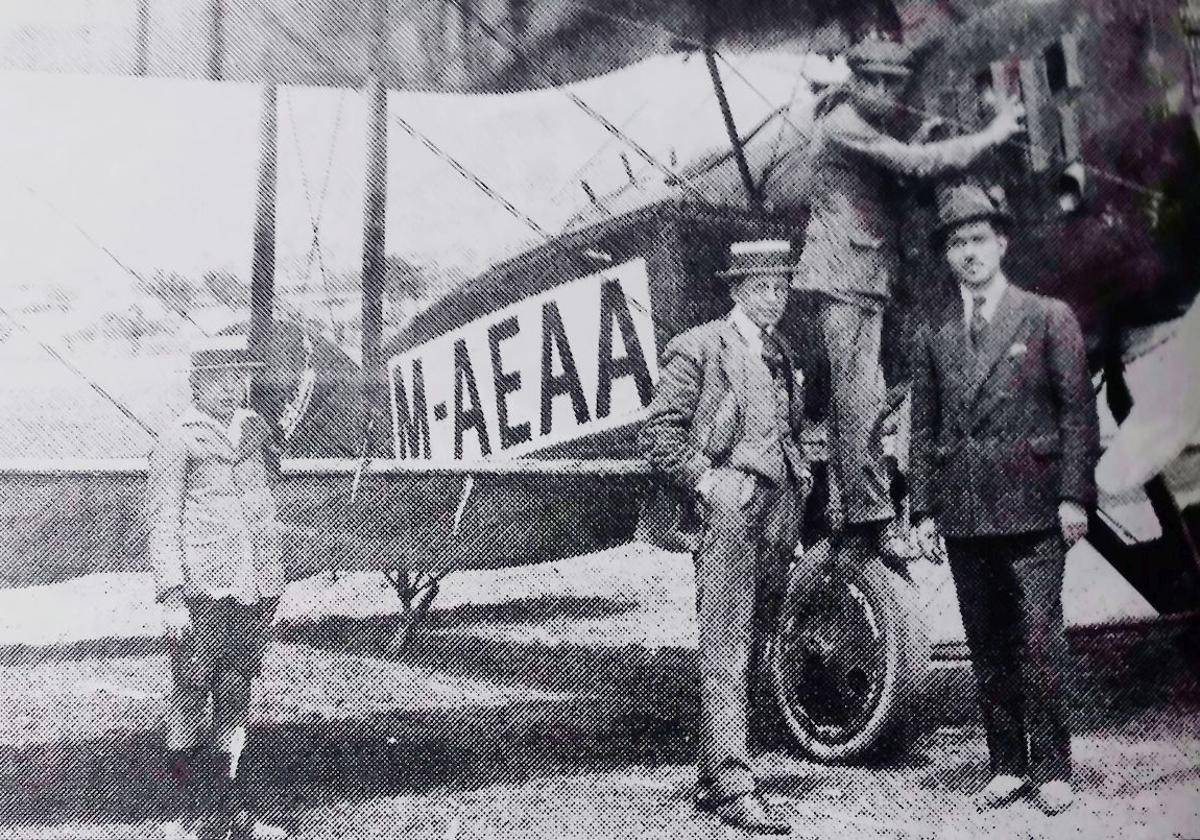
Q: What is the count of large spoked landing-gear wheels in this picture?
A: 1